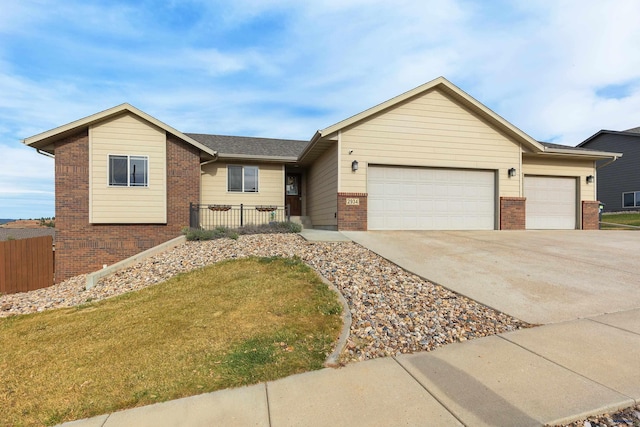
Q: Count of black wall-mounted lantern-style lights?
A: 3